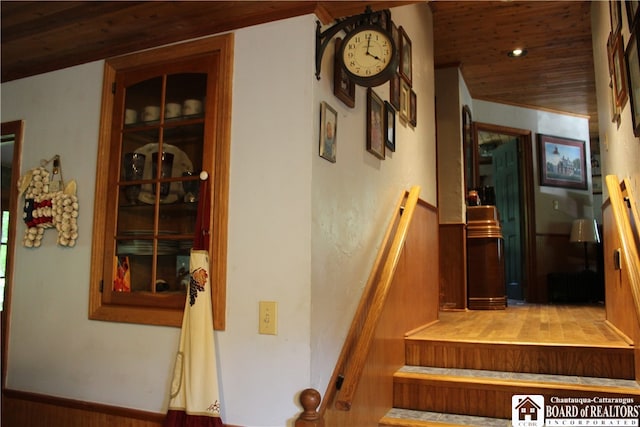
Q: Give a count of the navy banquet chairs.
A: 0